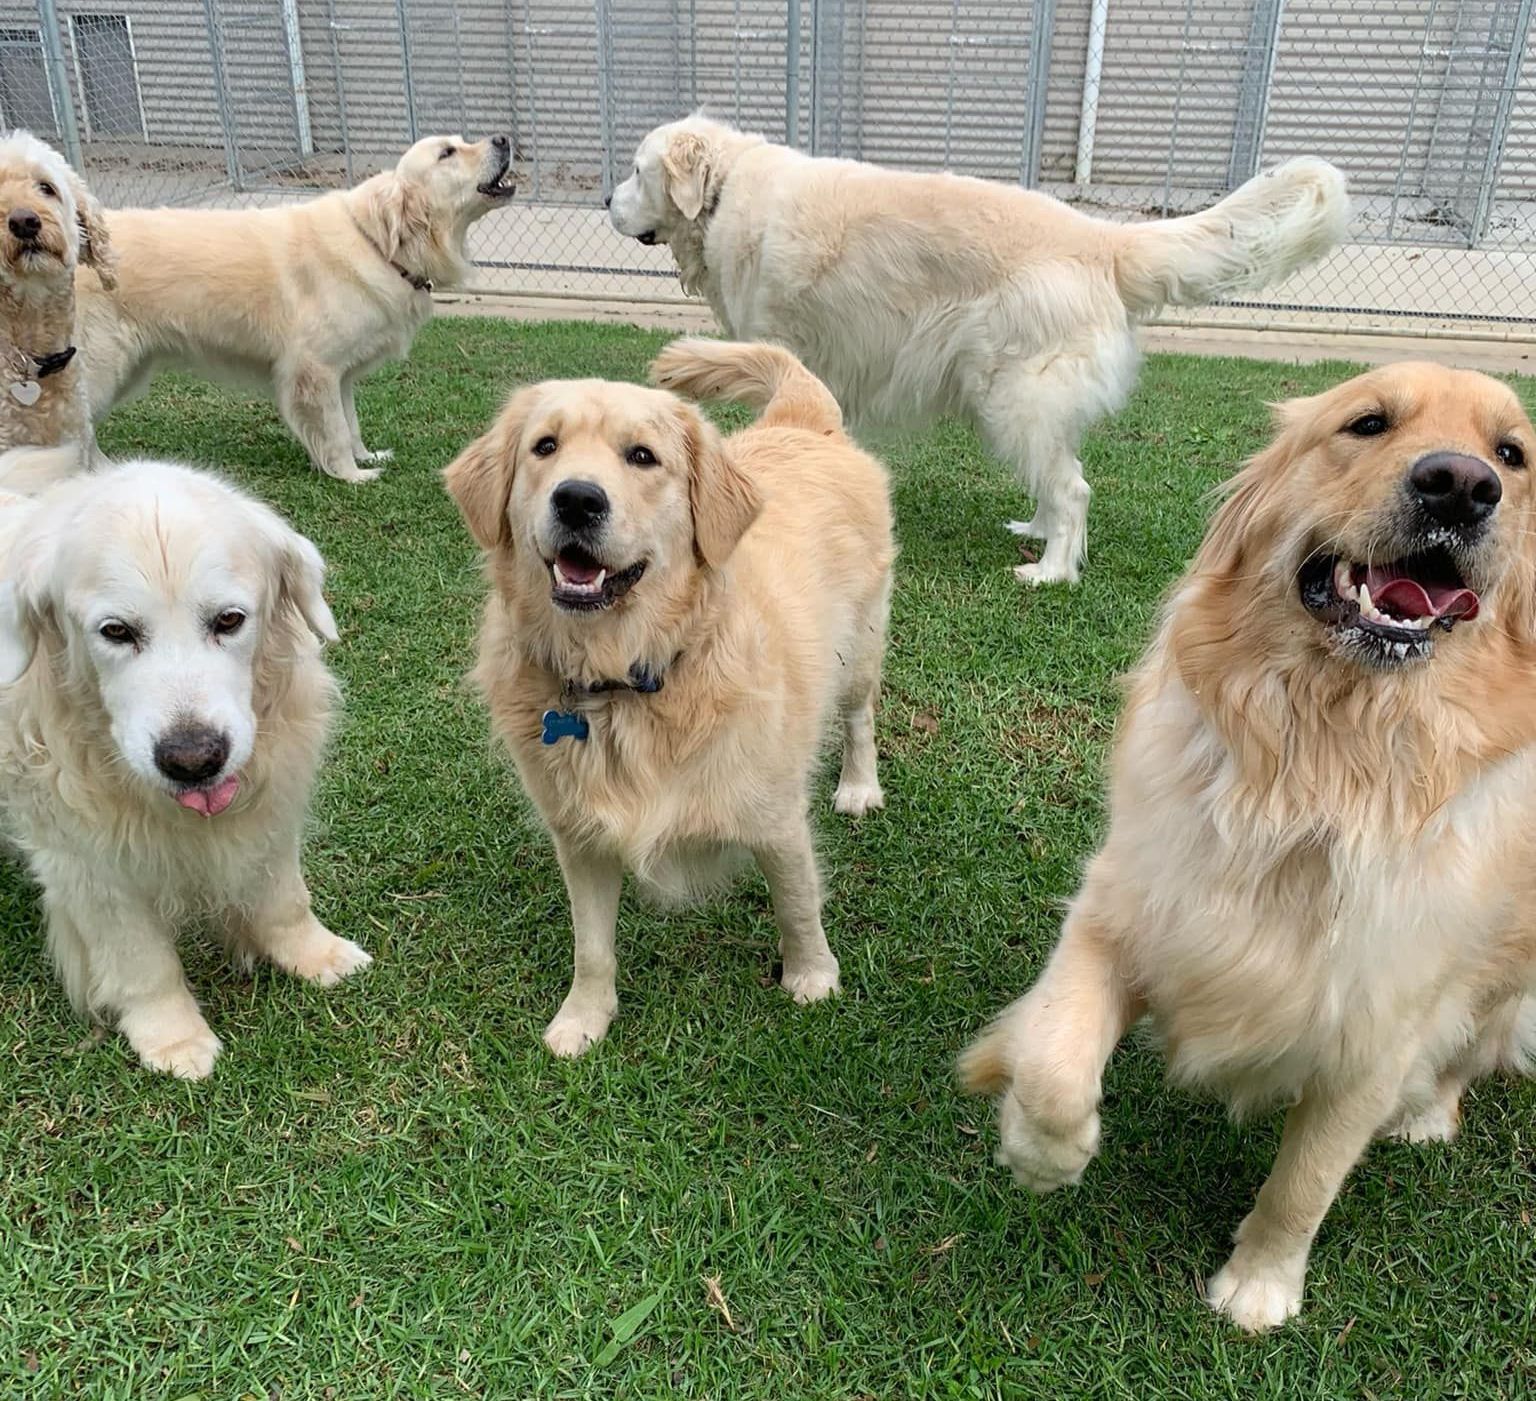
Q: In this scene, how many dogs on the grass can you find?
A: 6